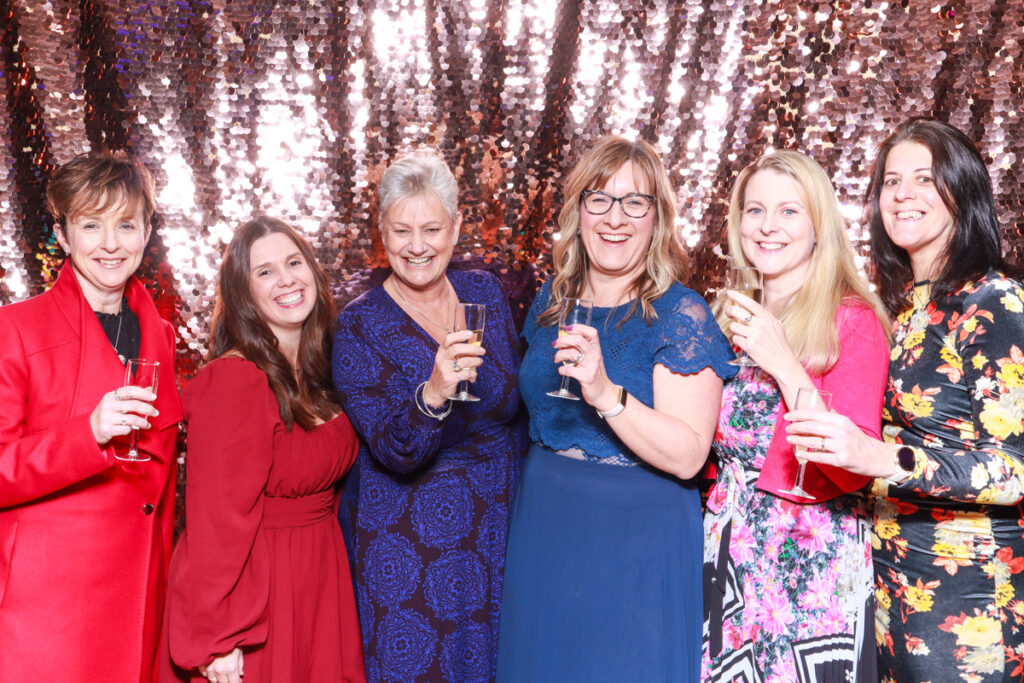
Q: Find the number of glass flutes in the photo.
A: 5